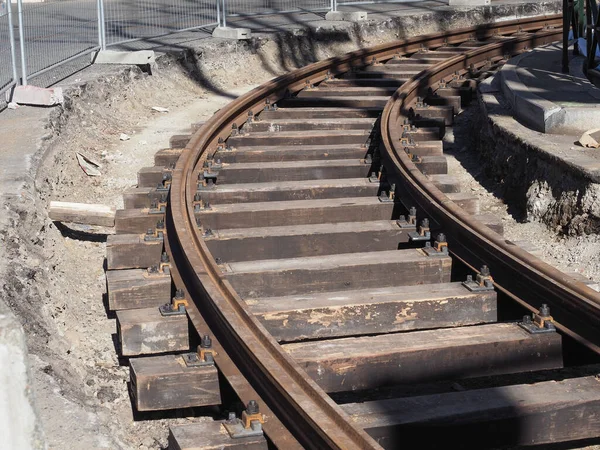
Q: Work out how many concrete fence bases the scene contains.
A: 5